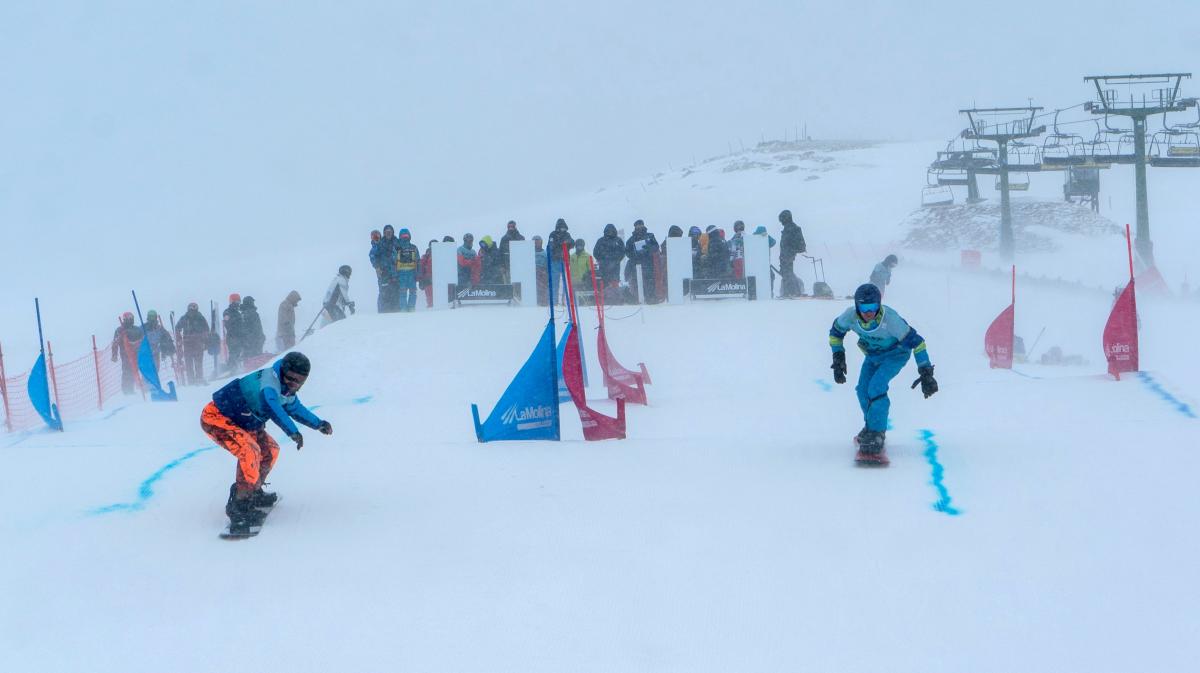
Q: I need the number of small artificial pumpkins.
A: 0